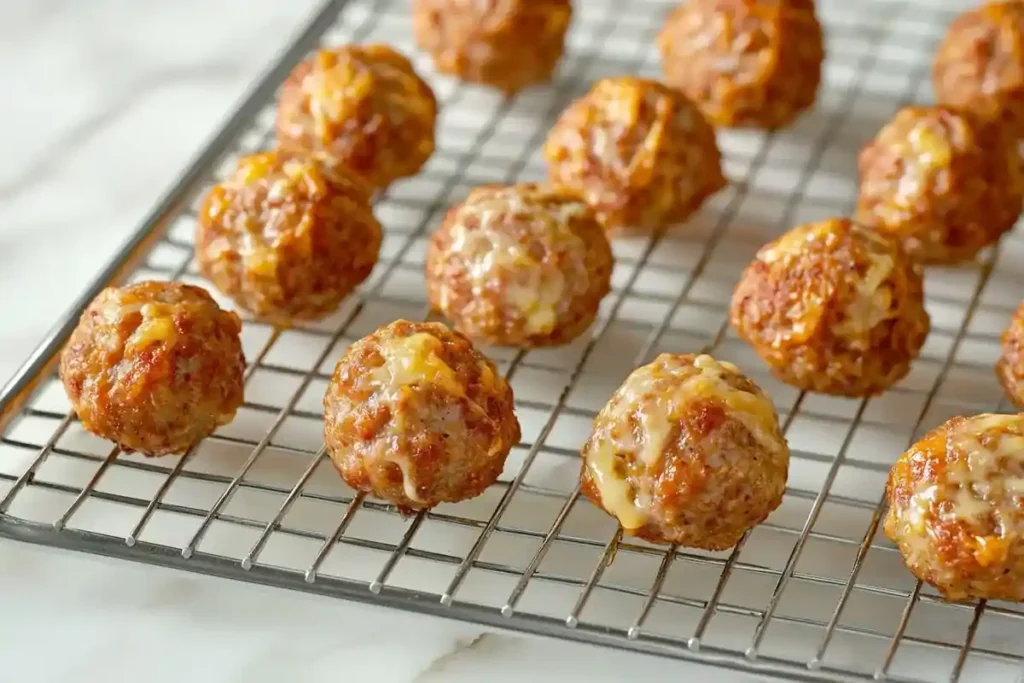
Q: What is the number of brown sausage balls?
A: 14